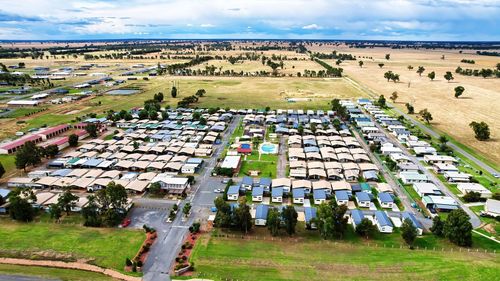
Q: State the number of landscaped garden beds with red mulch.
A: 2